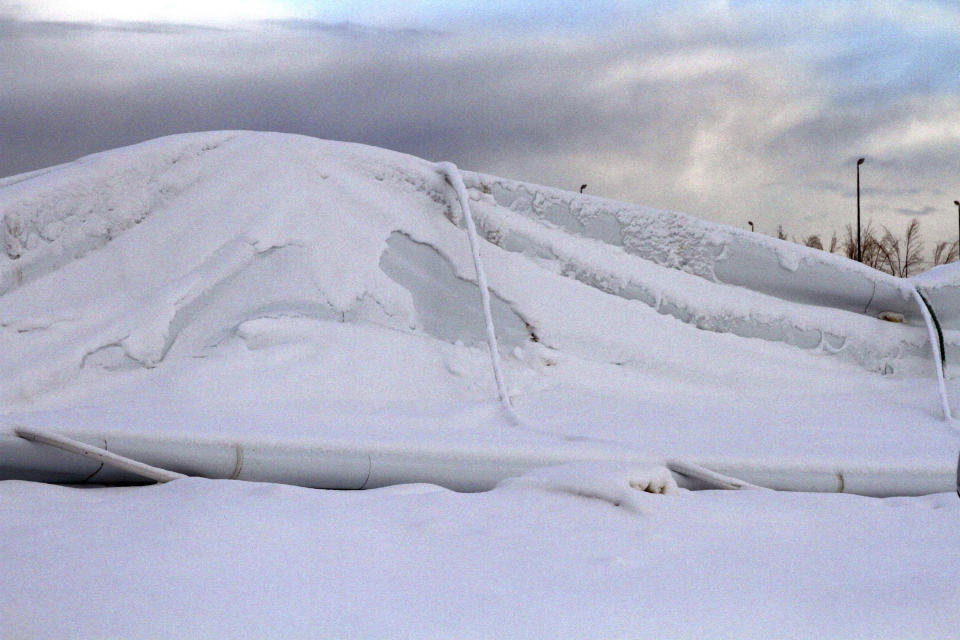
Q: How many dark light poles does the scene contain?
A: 4